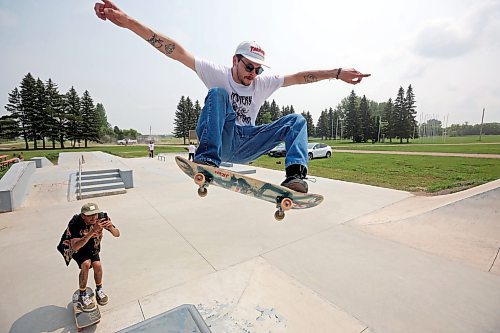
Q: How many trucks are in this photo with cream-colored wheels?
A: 2